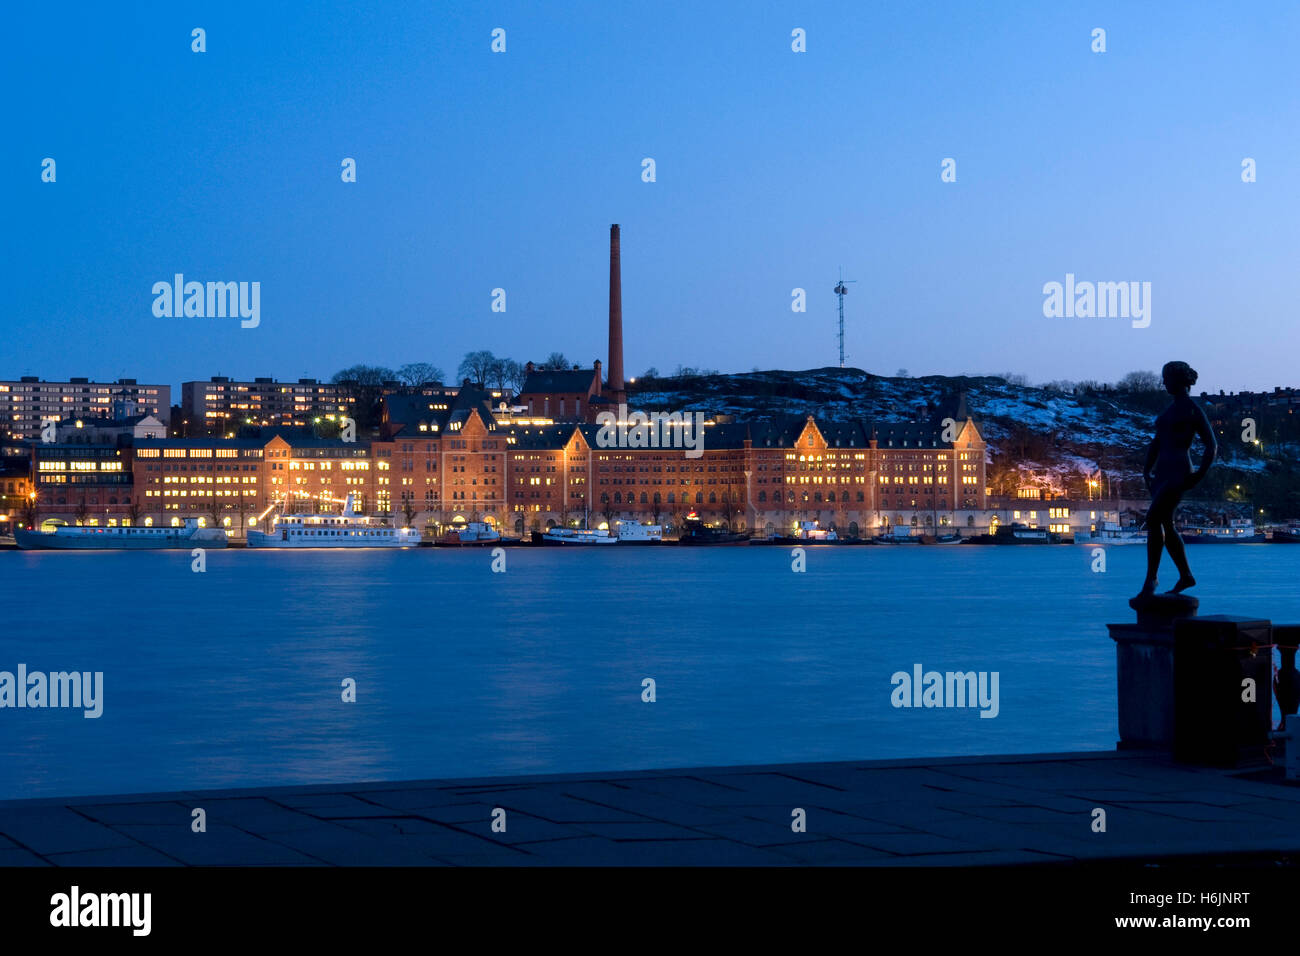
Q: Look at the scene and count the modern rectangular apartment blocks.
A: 2